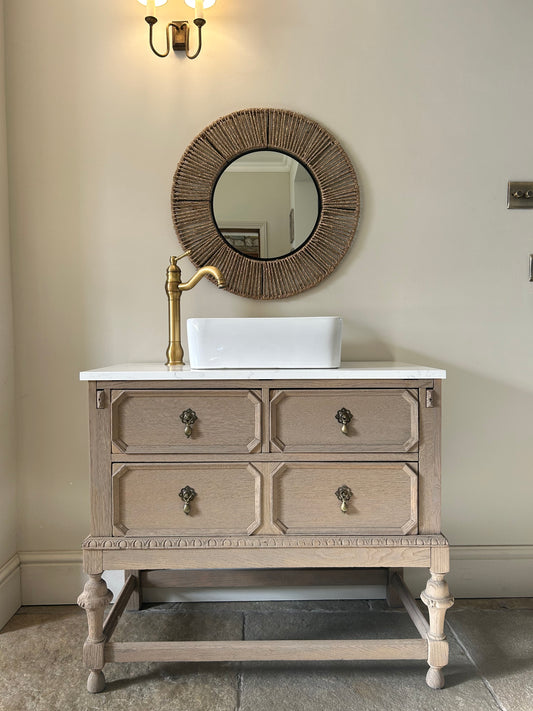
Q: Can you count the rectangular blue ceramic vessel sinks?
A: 0